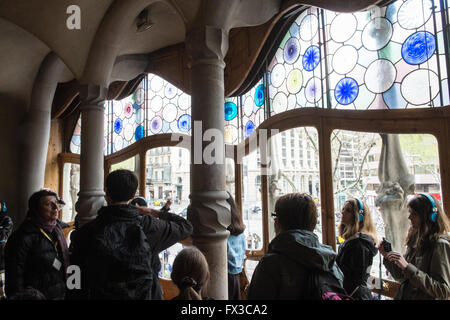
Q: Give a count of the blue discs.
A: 9